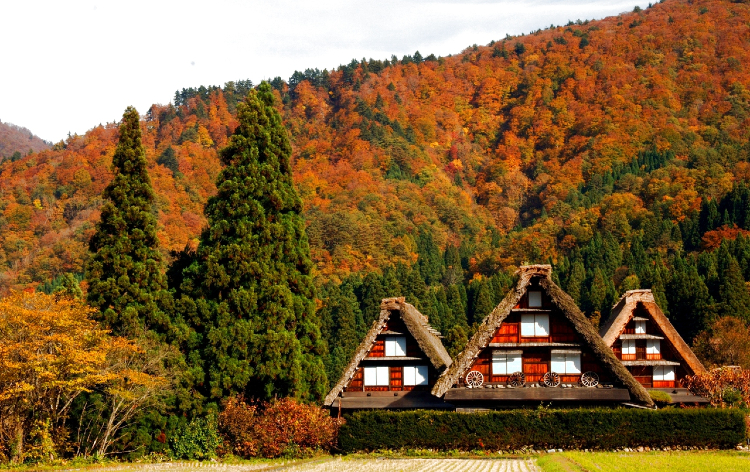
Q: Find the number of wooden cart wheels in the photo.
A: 4